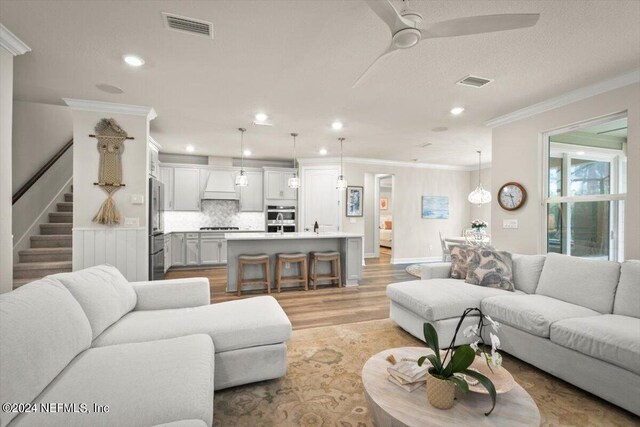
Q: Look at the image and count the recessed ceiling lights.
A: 7